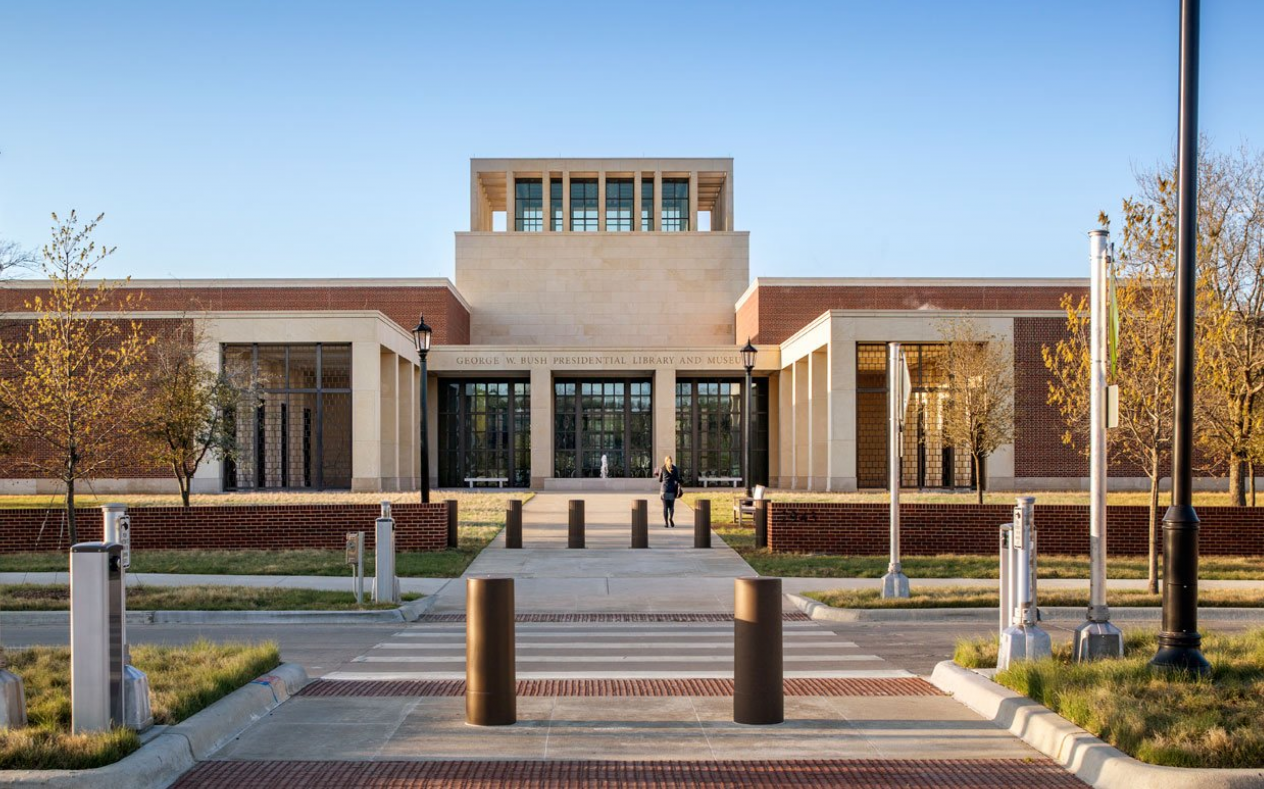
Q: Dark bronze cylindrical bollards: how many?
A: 8